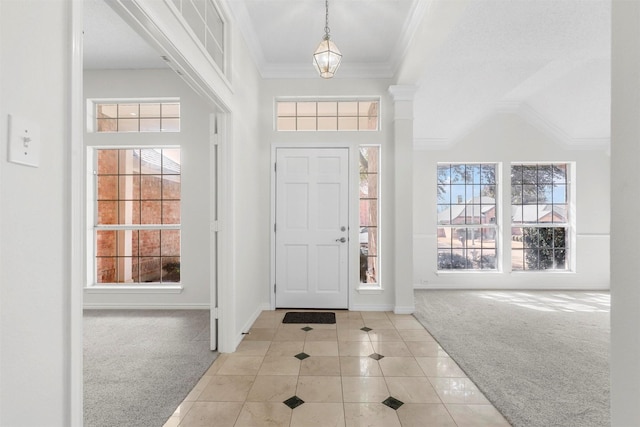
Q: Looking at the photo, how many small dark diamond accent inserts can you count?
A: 6